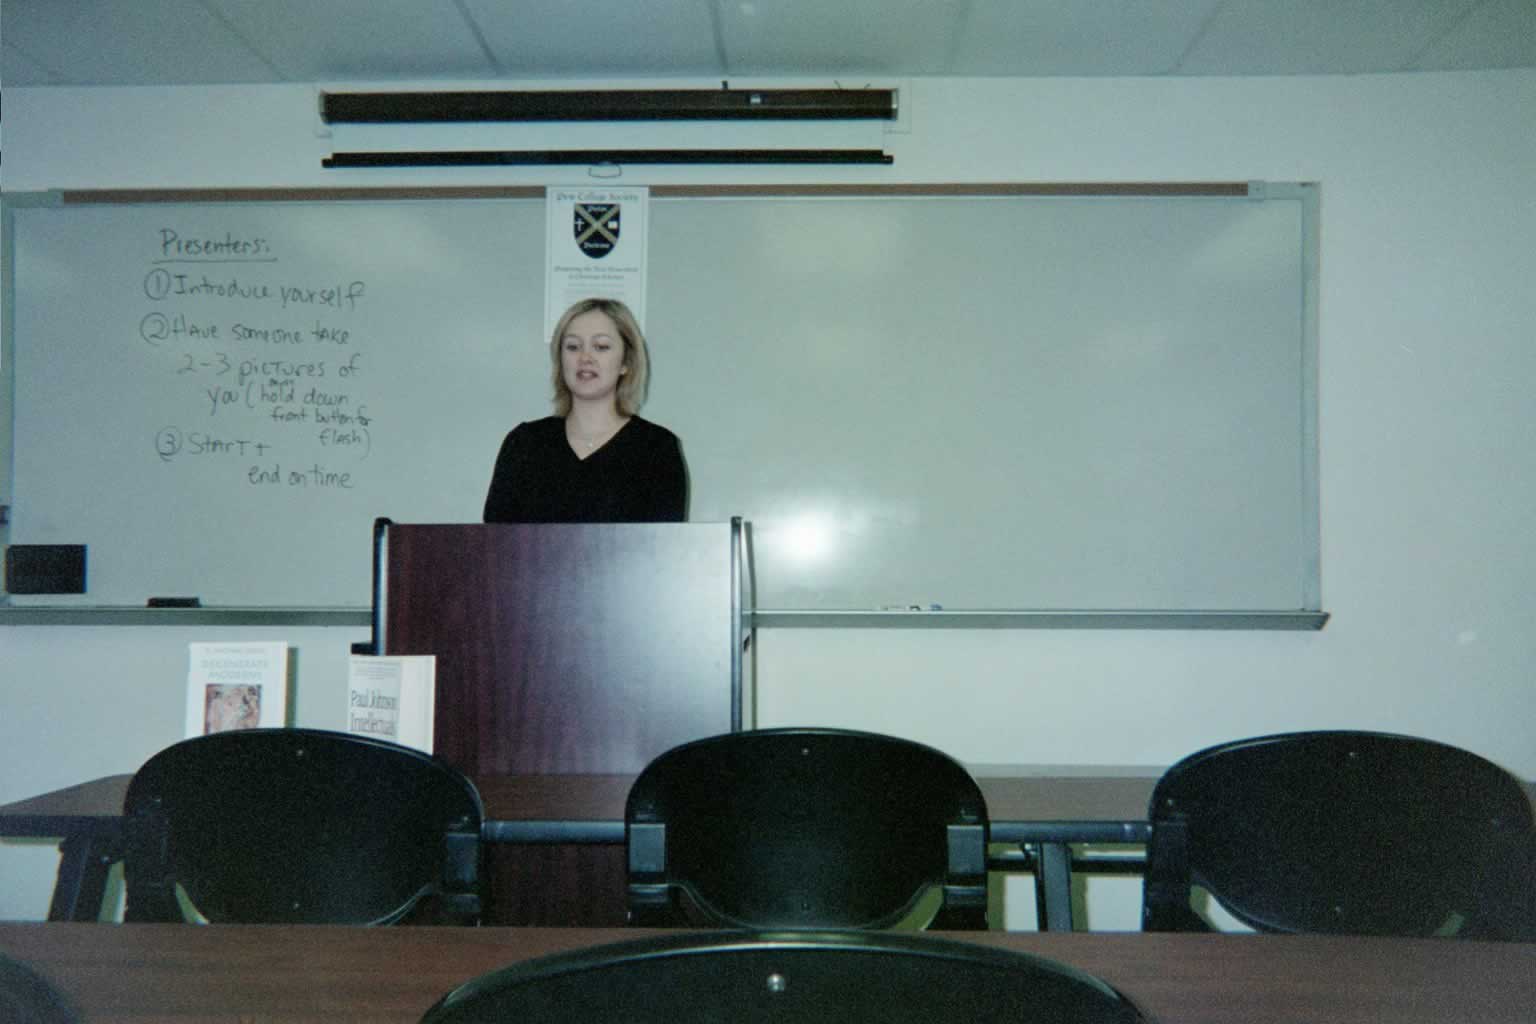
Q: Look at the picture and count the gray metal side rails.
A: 2